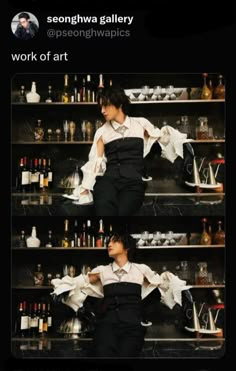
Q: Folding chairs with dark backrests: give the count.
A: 0